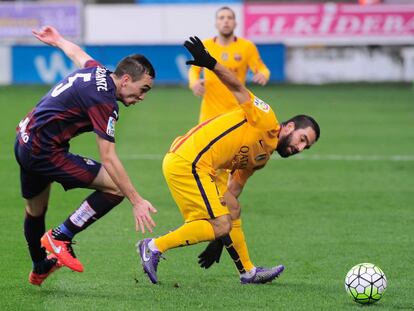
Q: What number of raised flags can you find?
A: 0